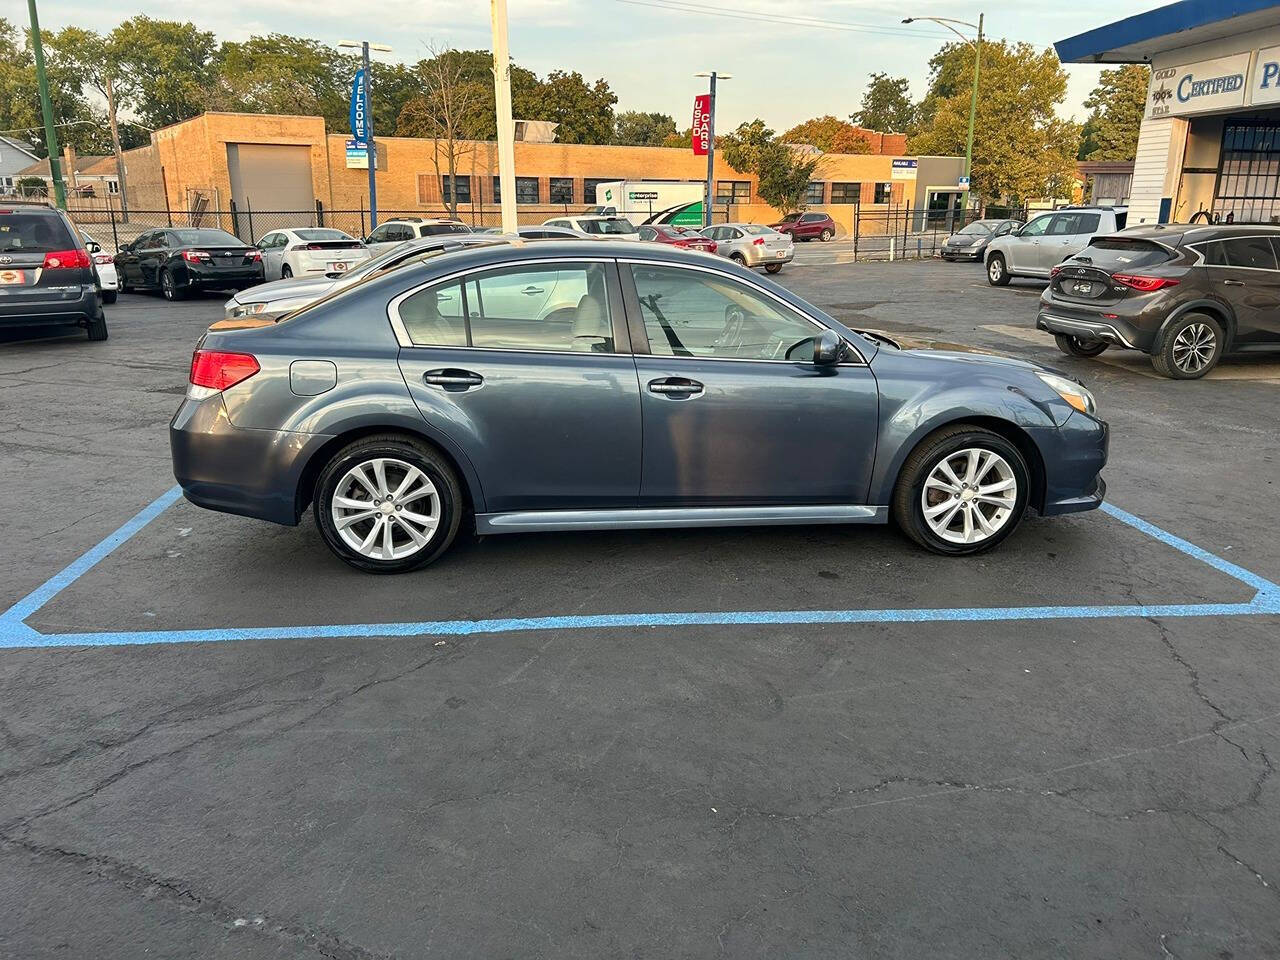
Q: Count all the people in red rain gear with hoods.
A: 0